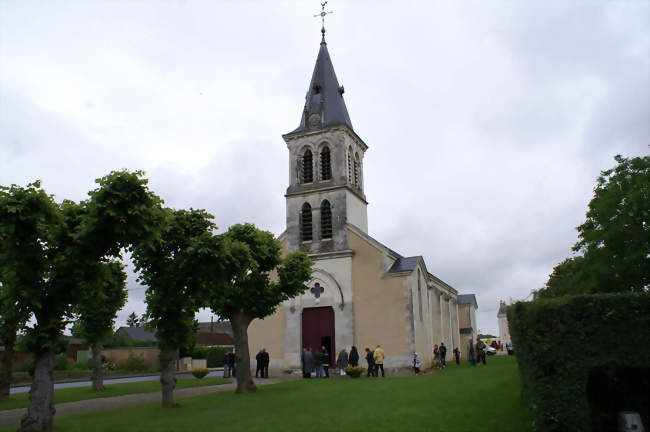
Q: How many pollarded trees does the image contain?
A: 5